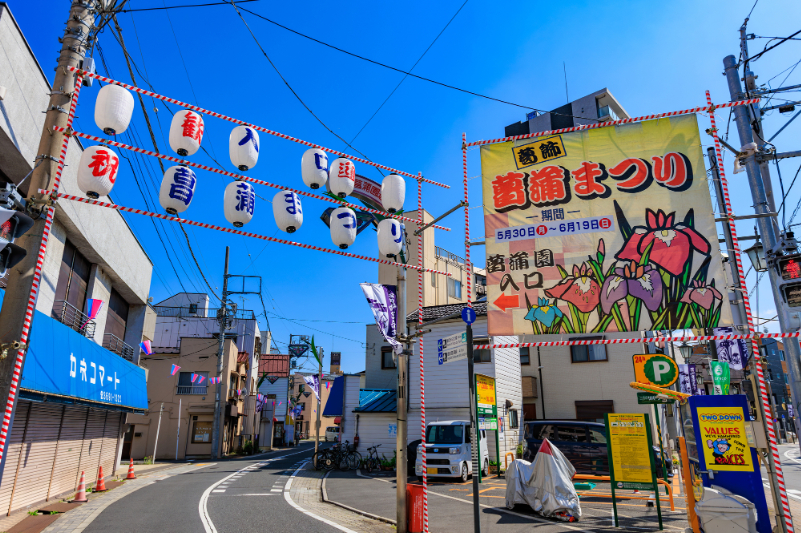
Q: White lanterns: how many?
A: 12